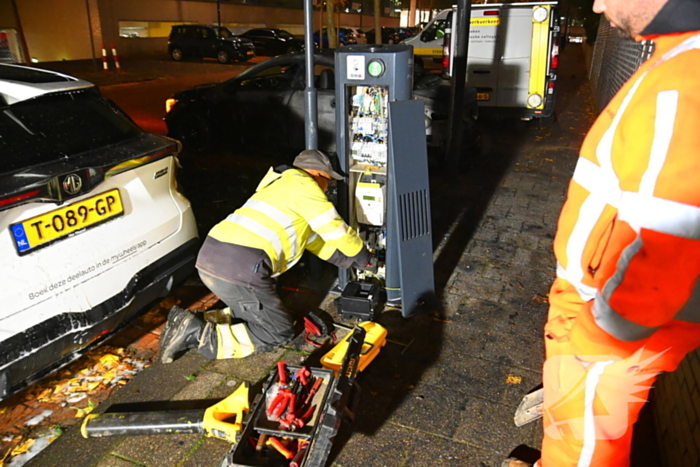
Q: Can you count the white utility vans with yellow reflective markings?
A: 2